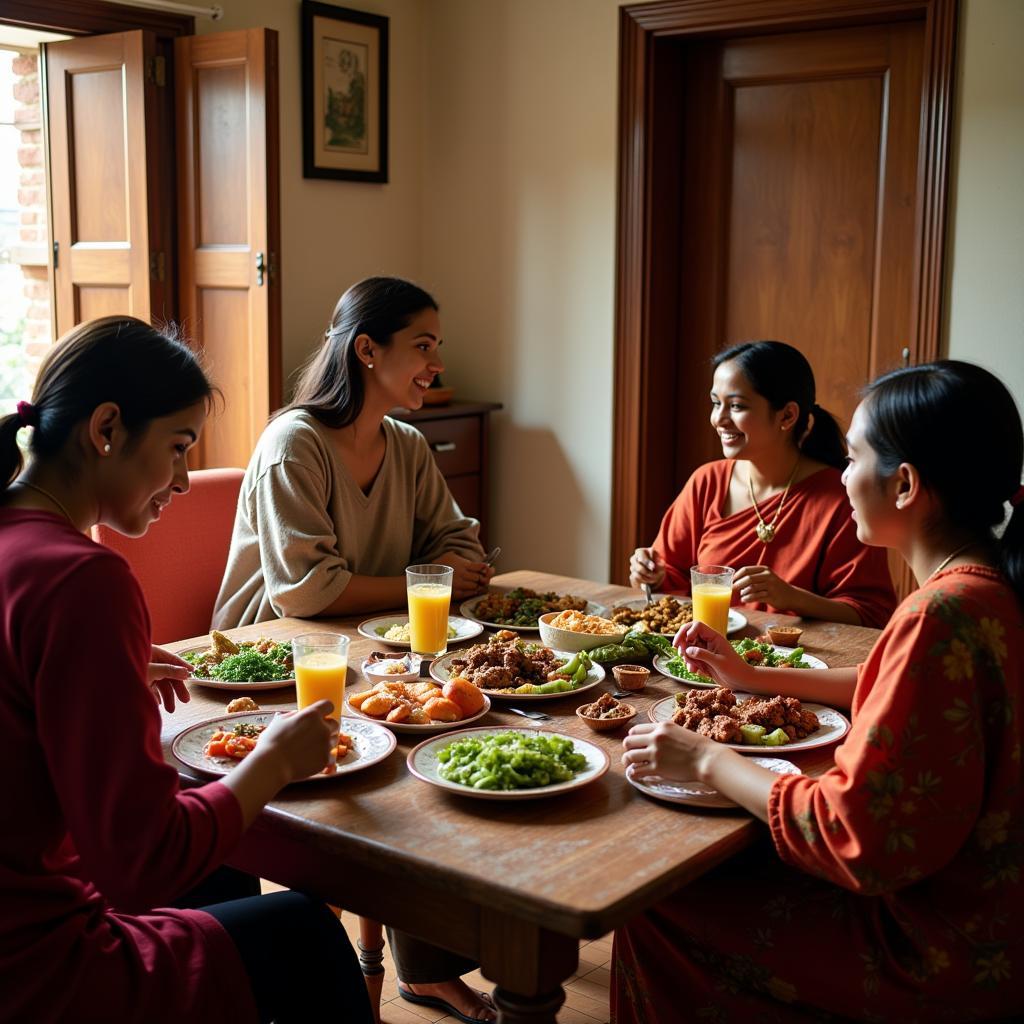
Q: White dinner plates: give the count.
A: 11